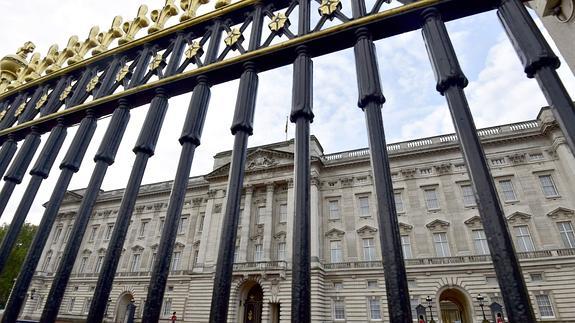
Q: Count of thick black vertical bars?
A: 12